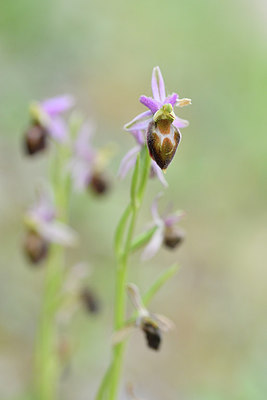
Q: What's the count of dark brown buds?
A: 7